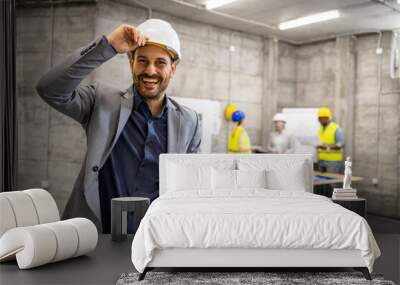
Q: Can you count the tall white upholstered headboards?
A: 1